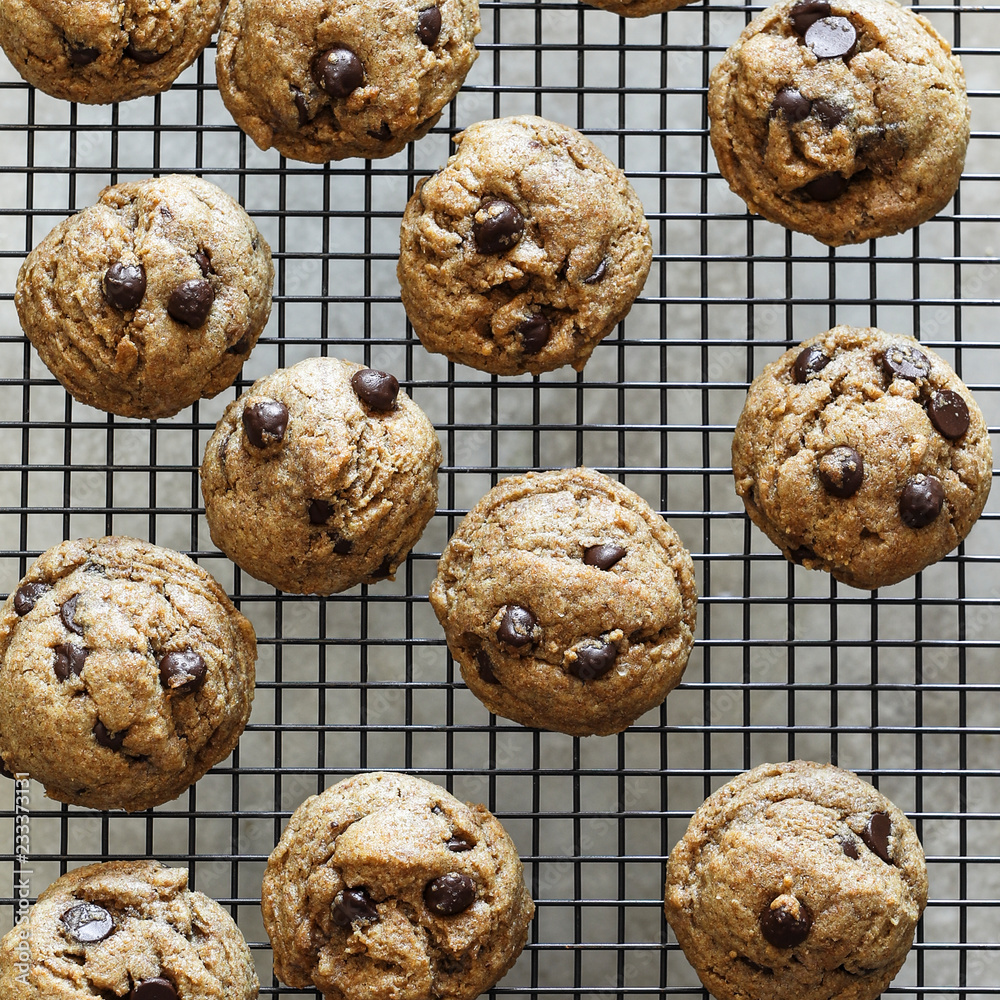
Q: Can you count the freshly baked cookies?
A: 13